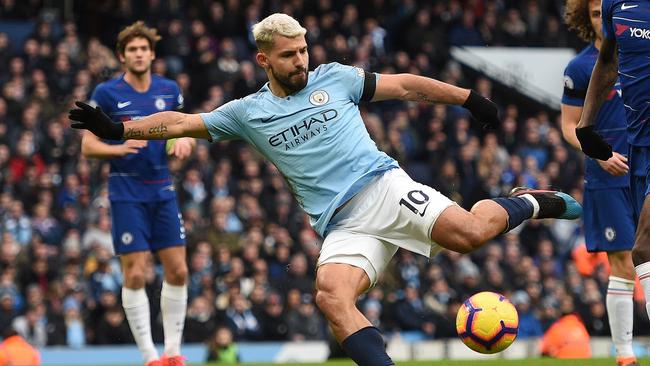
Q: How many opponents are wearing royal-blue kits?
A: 3